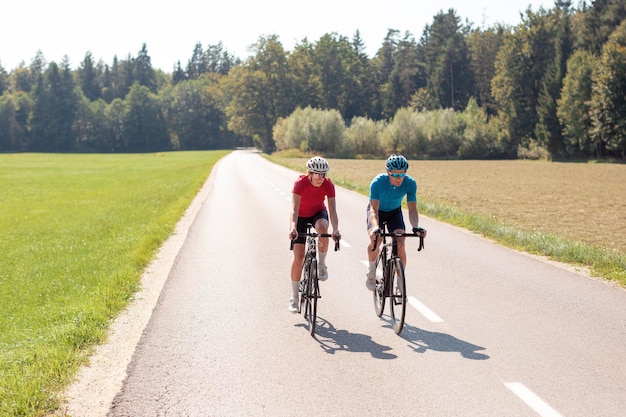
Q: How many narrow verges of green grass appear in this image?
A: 1